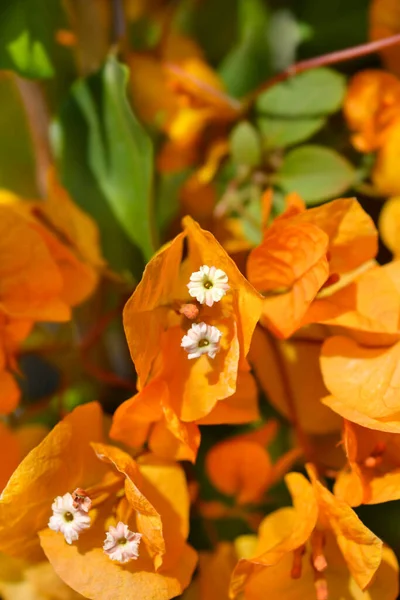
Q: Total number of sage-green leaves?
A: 4